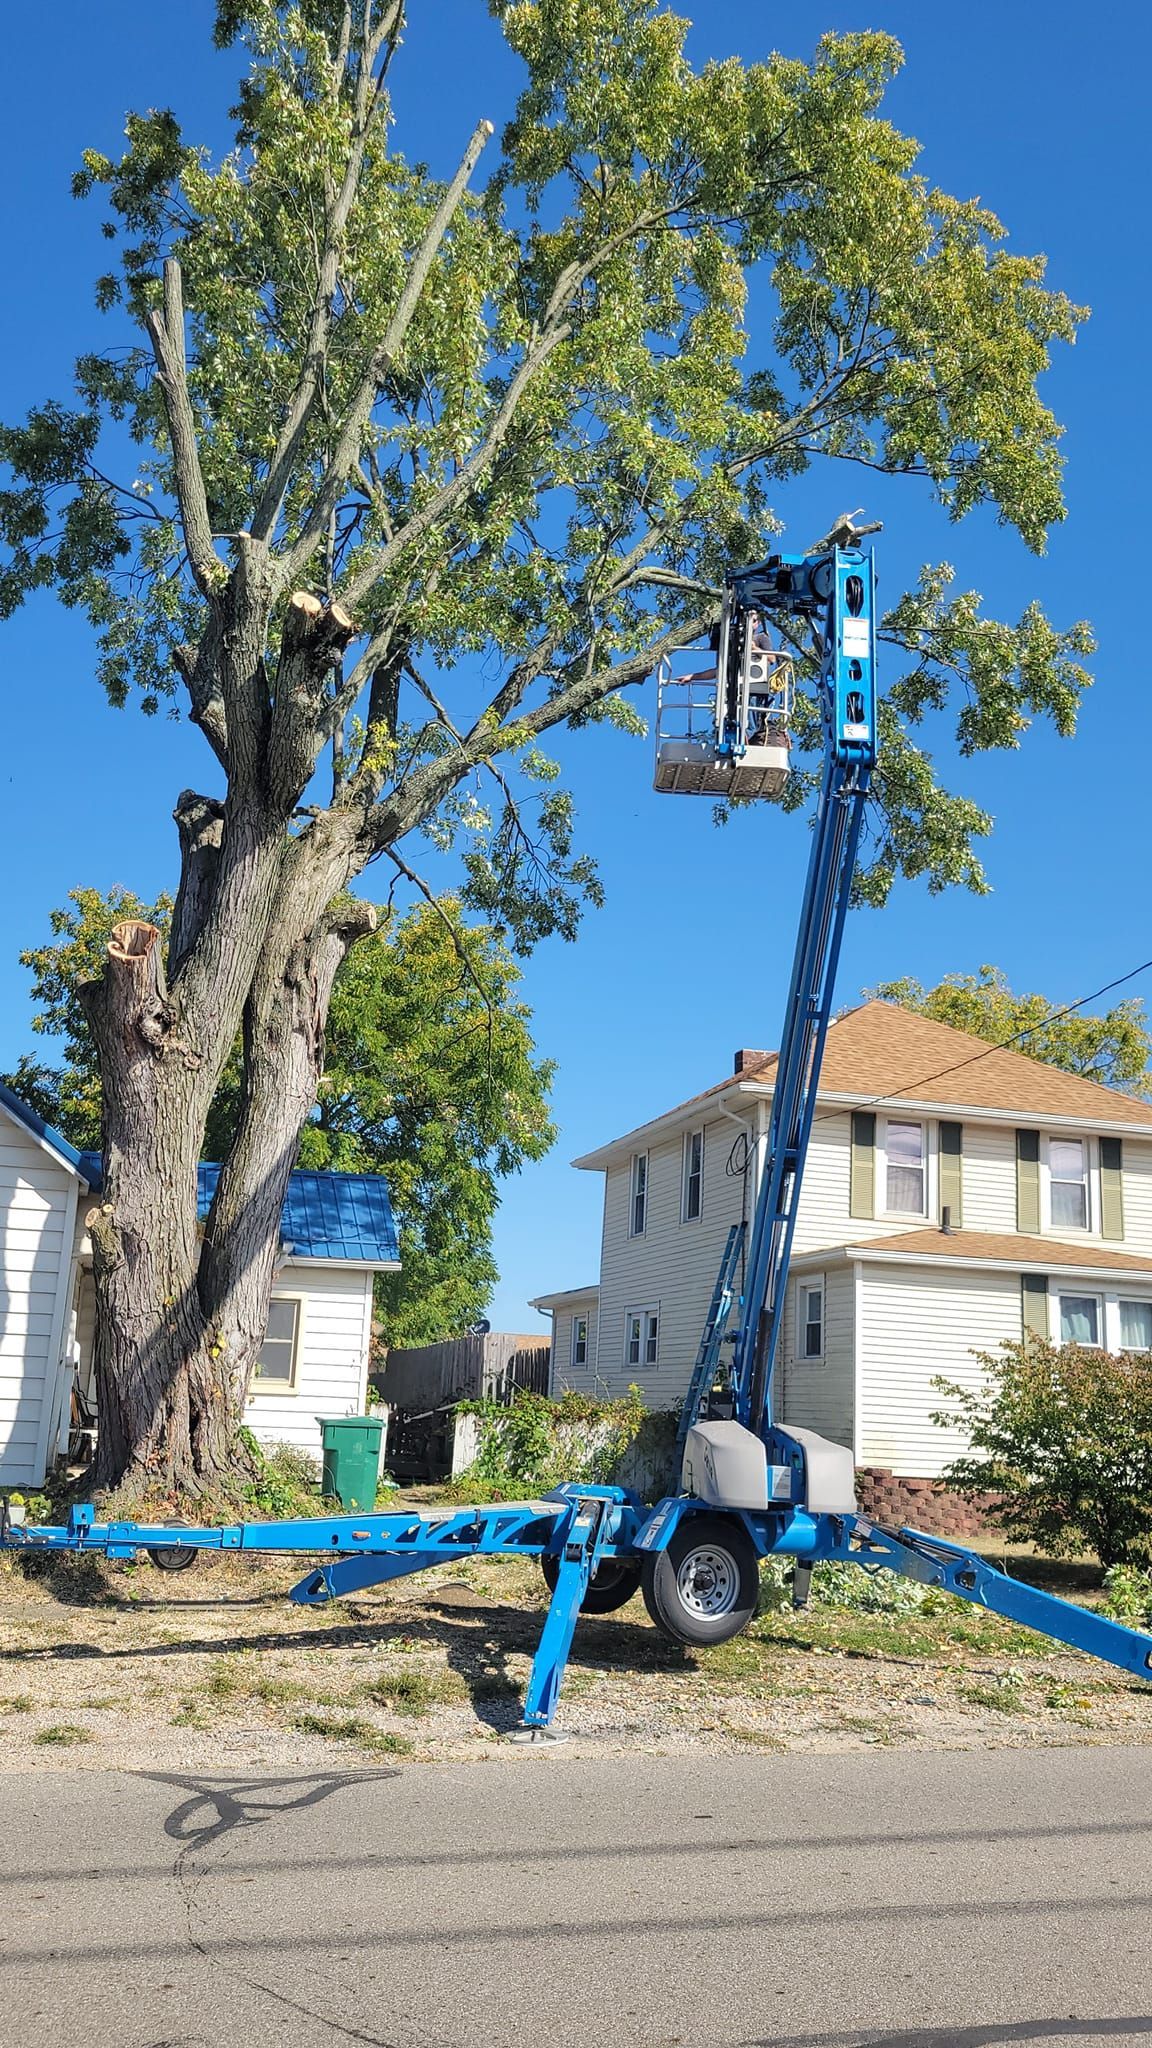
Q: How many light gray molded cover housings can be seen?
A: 2